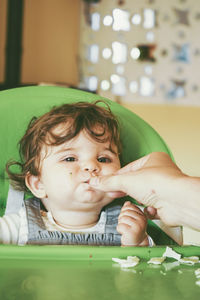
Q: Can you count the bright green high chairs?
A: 1